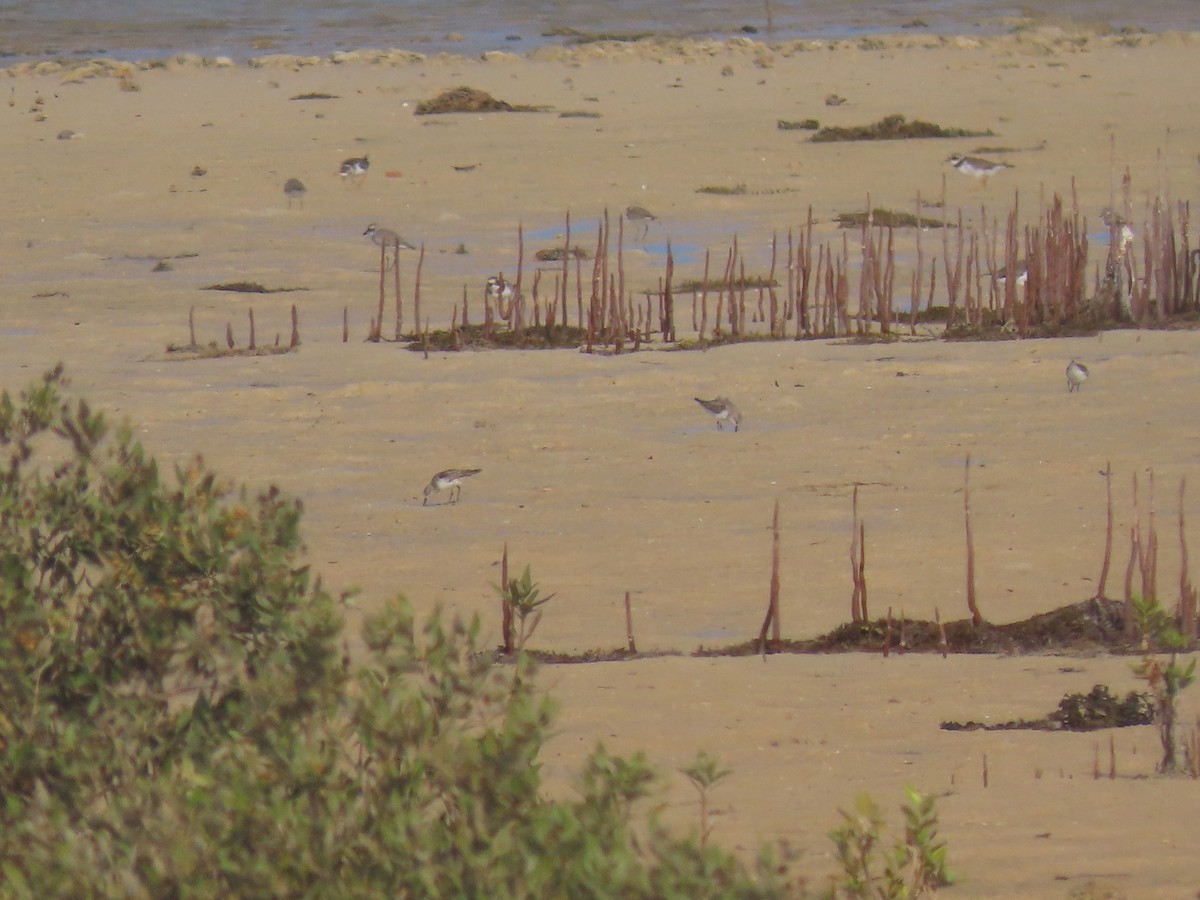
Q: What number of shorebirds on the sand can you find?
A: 11